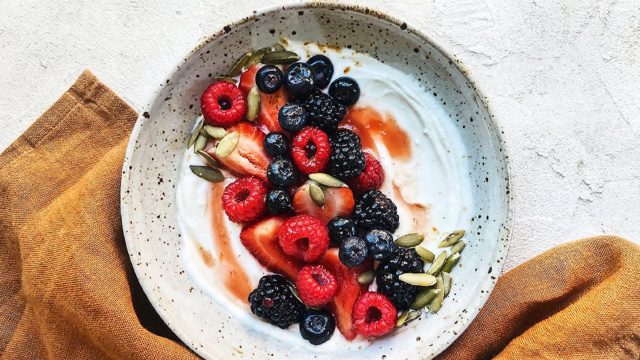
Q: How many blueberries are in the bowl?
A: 12